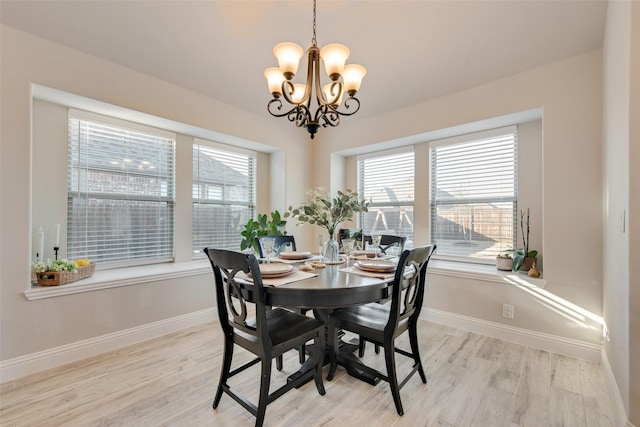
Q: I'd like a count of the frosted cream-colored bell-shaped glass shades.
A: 6